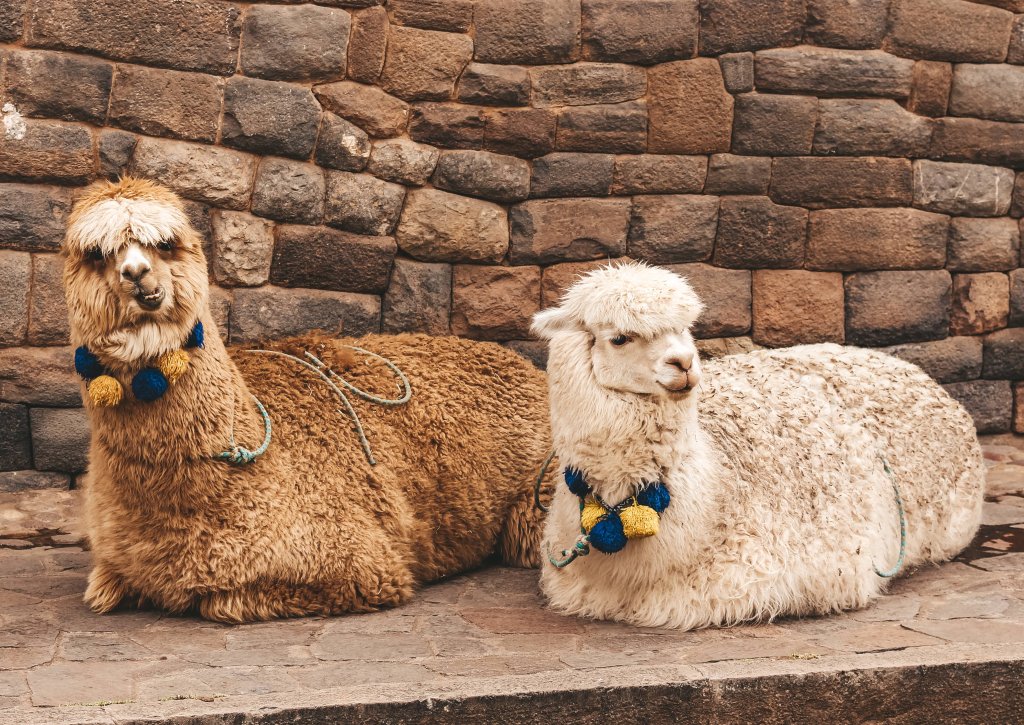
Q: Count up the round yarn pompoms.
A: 10